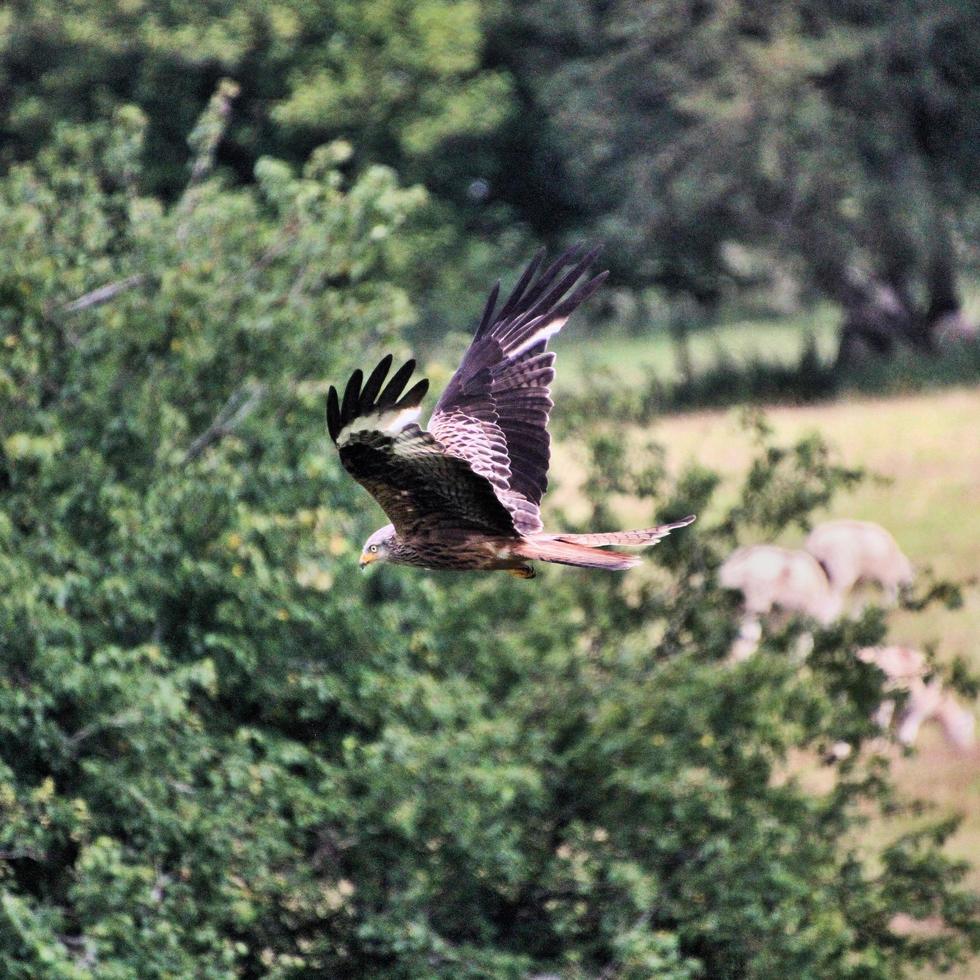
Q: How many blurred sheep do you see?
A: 3